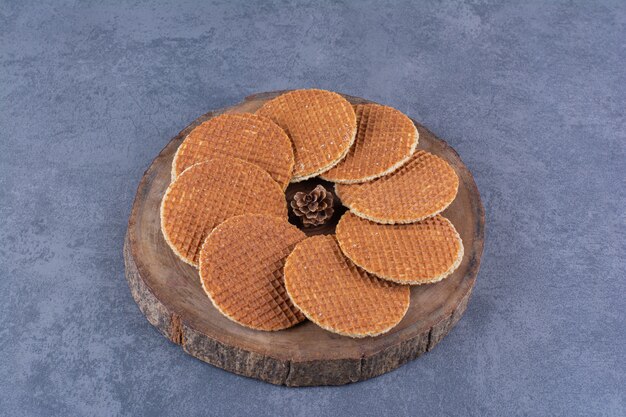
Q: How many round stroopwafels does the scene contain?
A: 8